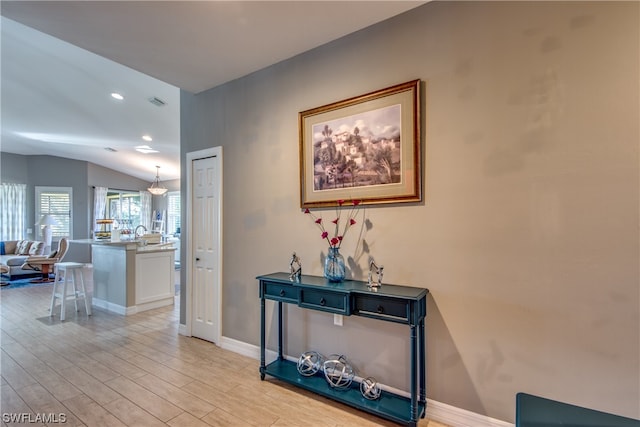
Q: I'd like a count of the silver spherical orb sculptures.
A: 3